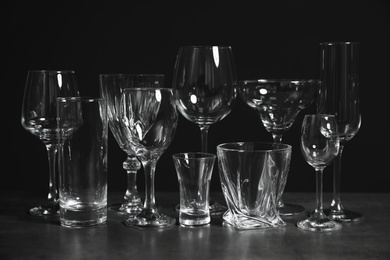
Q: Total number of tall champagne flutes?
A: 1